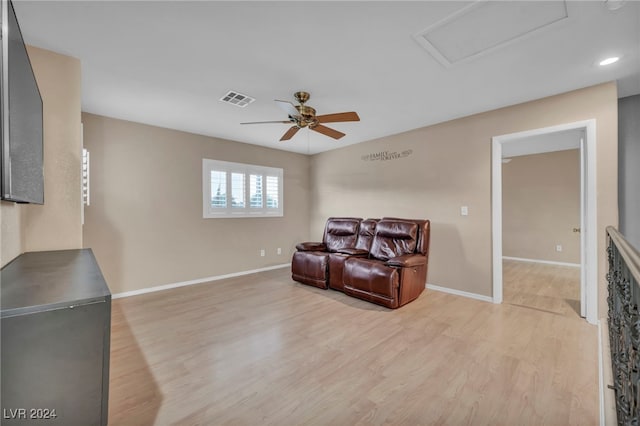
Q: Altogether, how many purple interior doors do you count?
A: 0